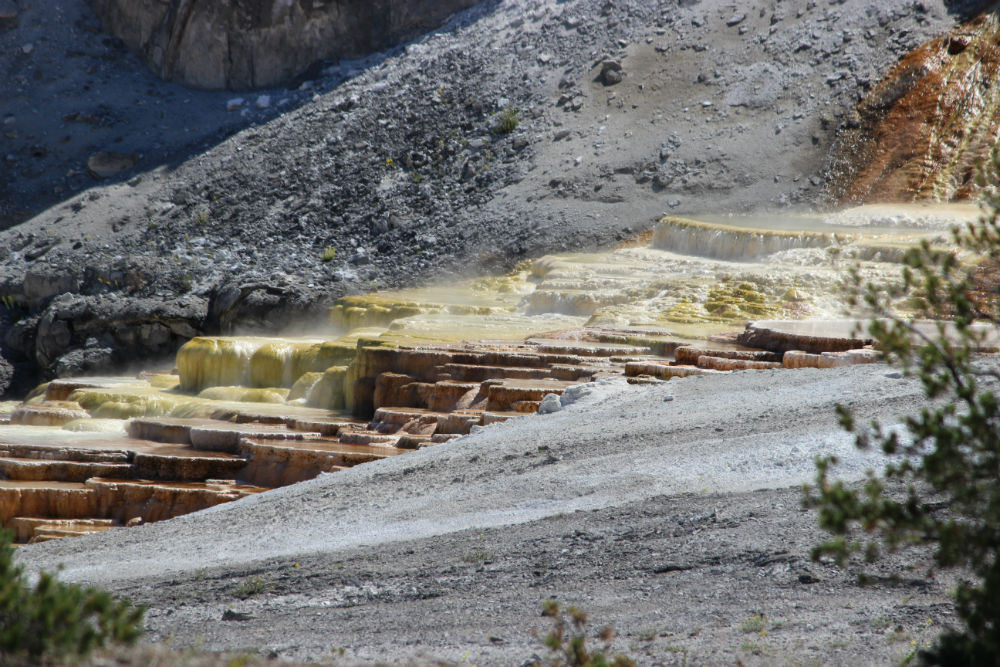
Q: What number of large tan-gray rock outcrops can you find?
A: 1